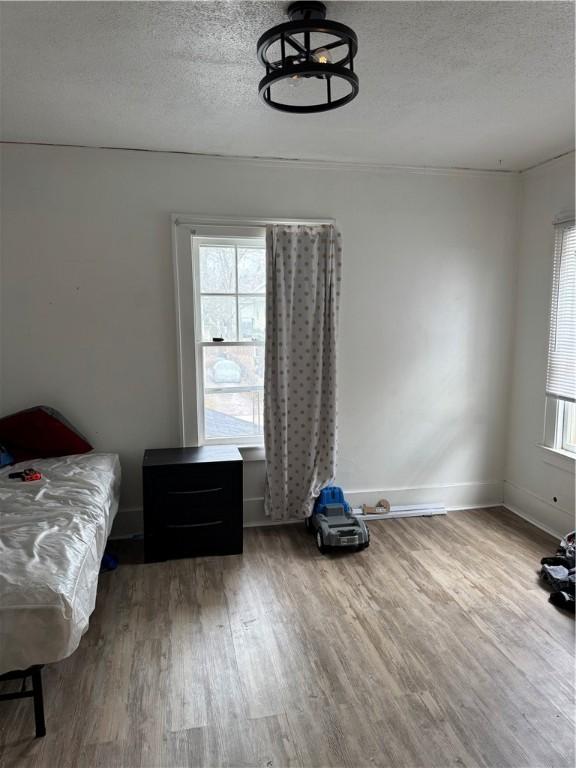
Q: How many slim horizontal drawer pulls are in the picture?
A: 2